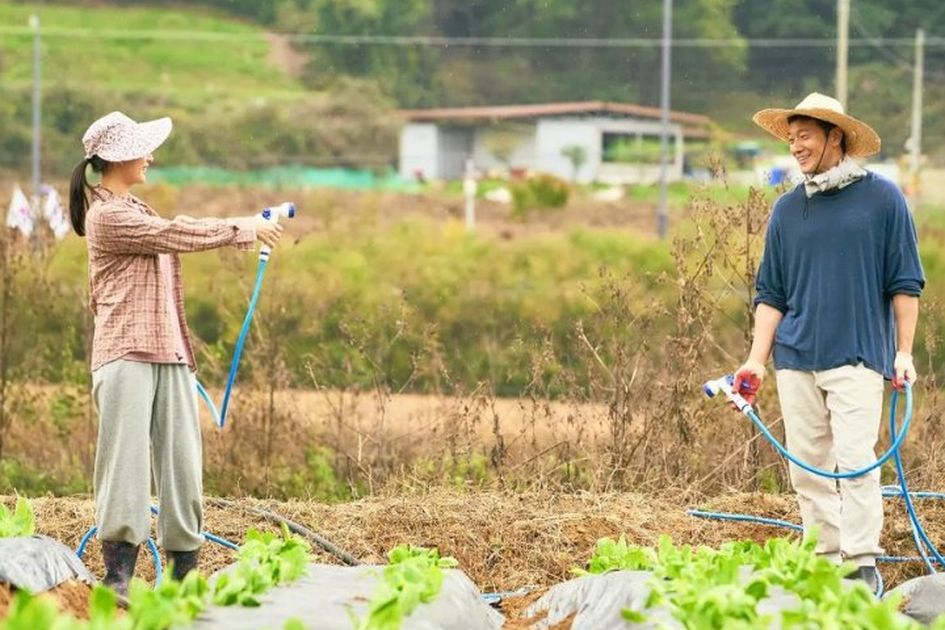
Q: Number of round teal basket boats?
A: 0